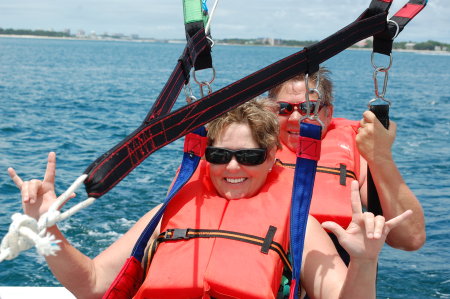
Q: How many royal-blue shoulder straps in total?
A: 2